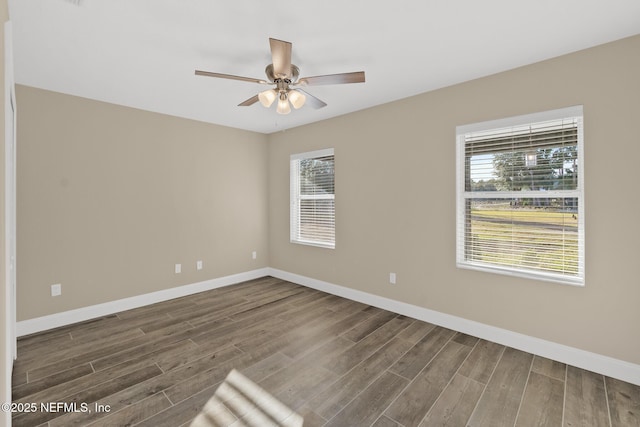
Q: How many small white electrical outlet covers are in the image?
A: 5